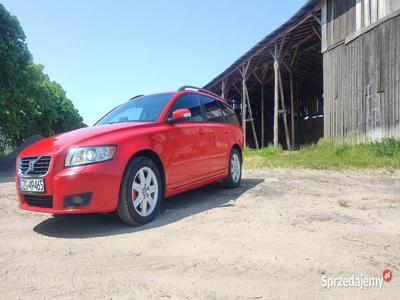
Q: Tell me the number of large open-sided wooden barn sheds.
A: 1